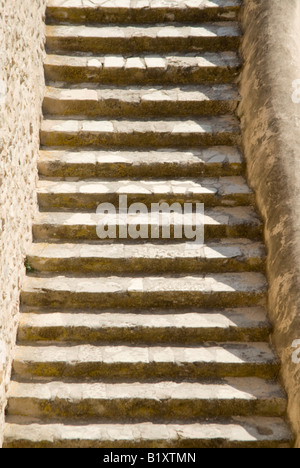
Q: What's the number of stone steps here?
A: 14